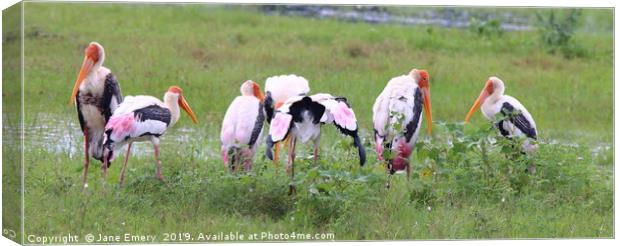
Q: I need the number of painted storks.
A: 7